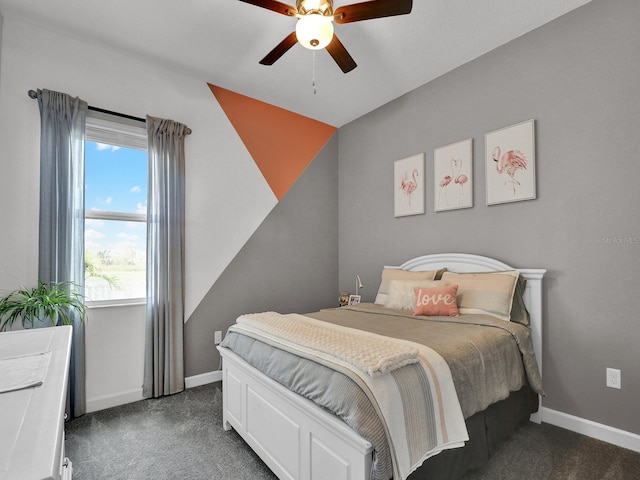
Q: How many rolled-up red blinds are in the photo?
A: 0